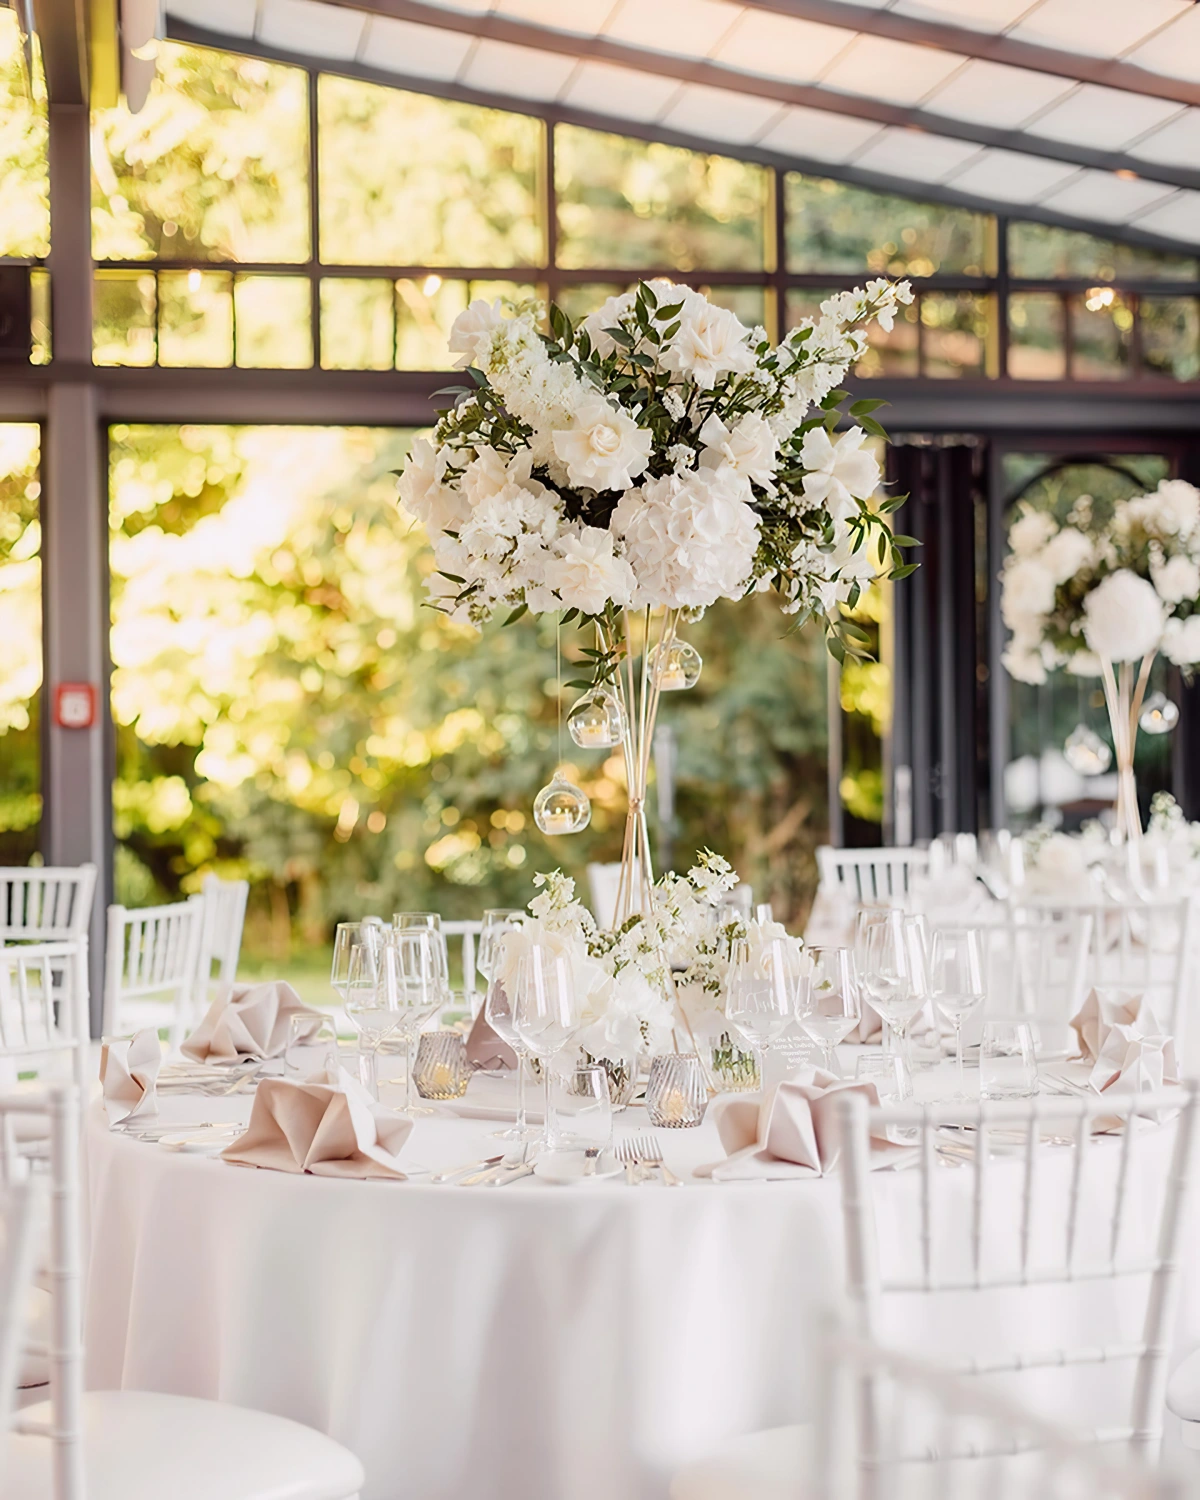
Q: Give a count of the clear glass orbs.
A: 5